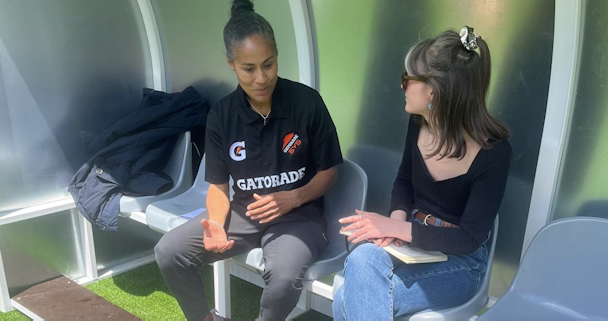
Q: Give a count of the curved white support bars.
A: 3